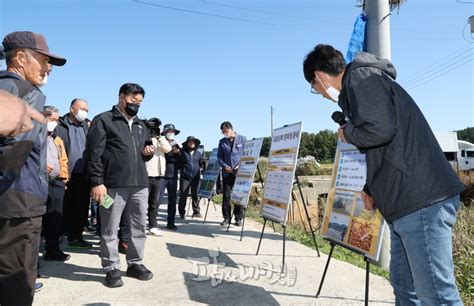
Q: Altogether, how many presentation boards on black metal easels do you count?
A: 4